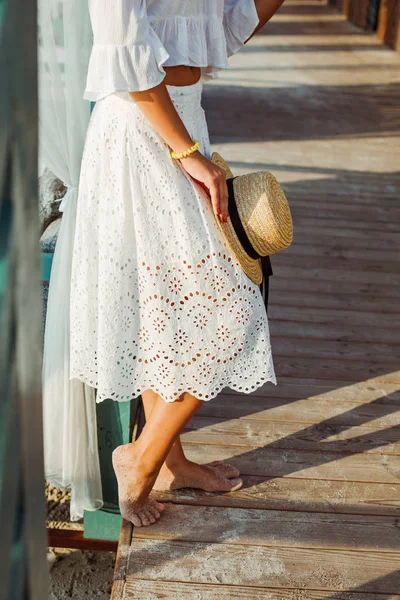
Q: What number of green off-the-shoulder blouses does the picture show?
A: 0